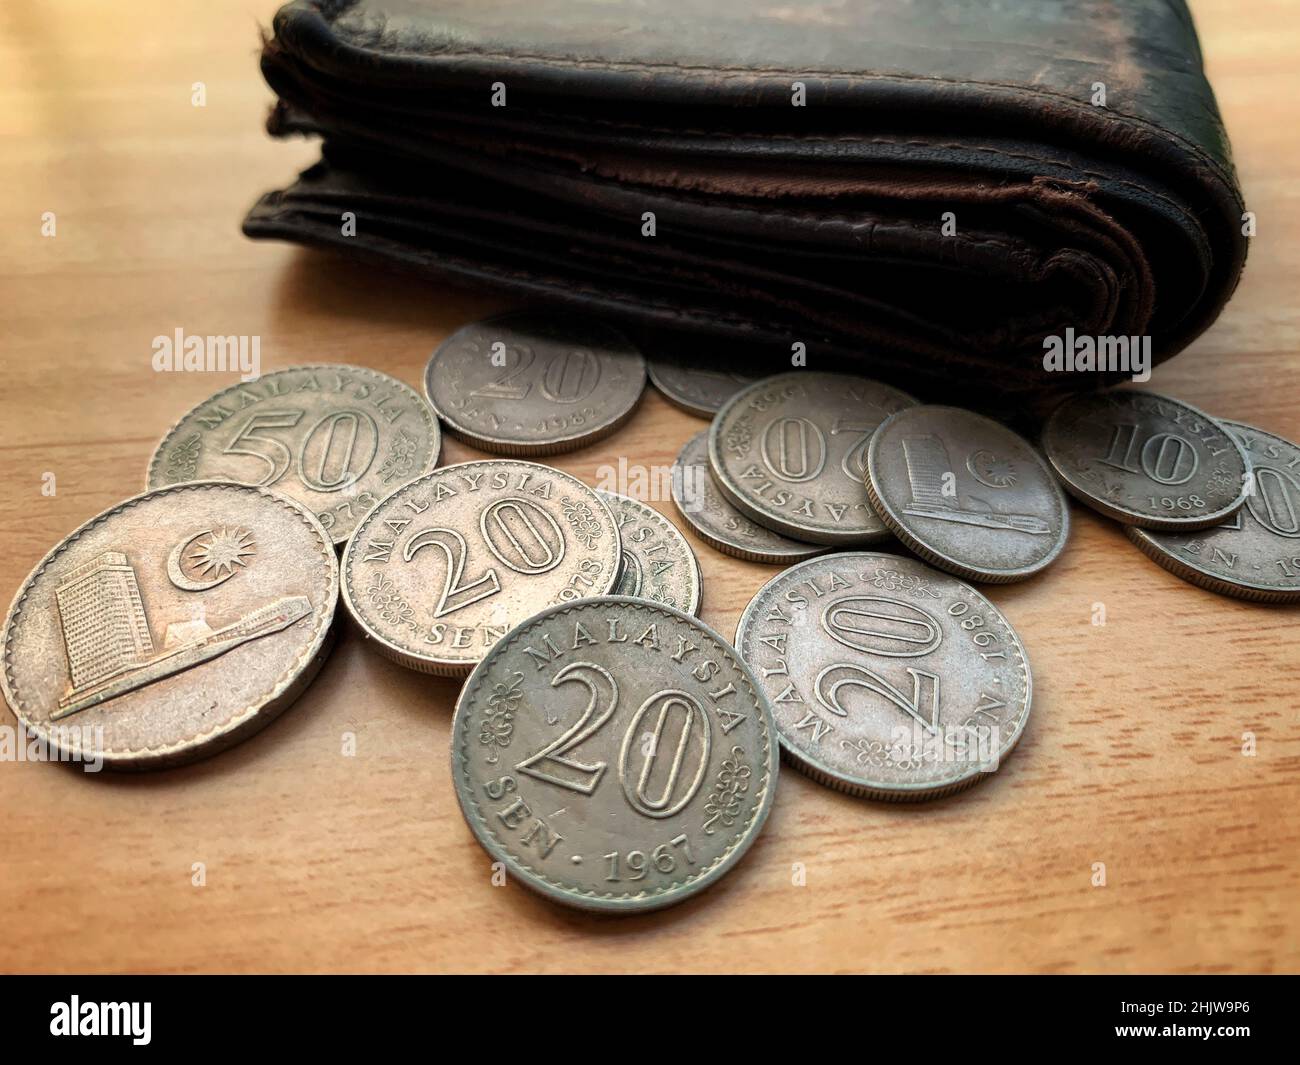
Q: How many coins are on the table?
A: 13